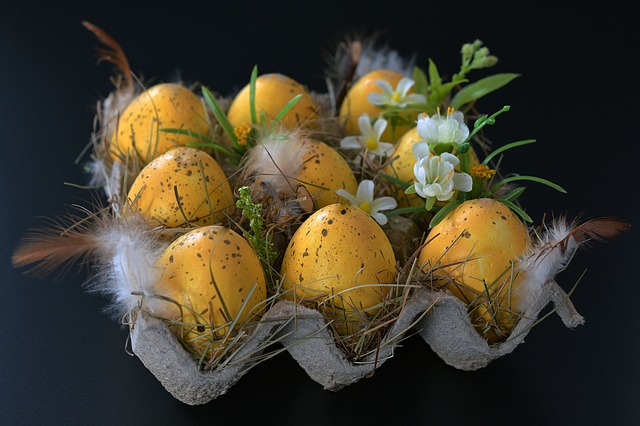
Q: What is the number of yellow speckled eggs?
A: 9